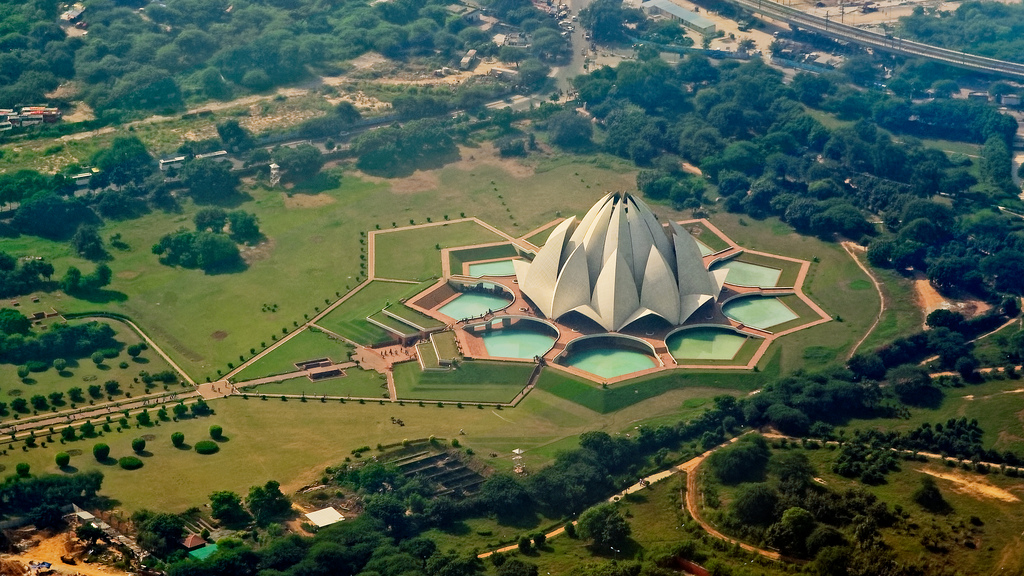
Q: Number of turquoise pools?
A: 8